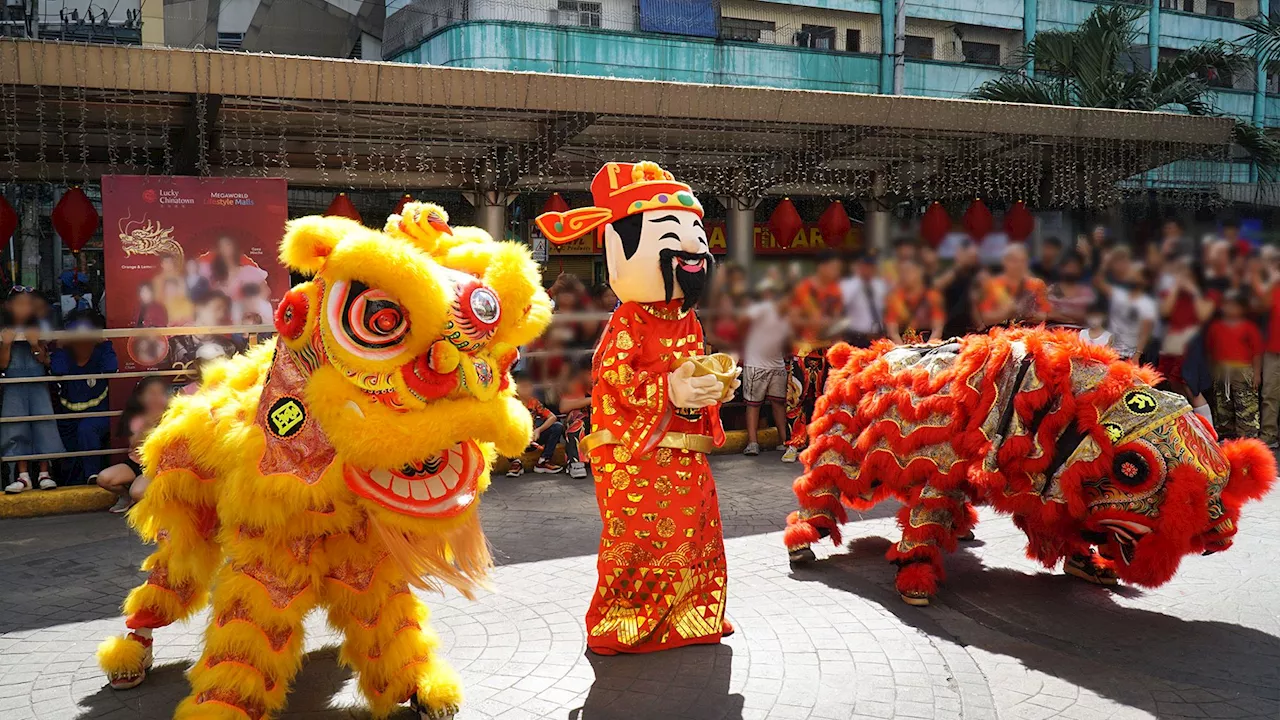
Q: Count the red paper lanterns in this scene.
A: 10